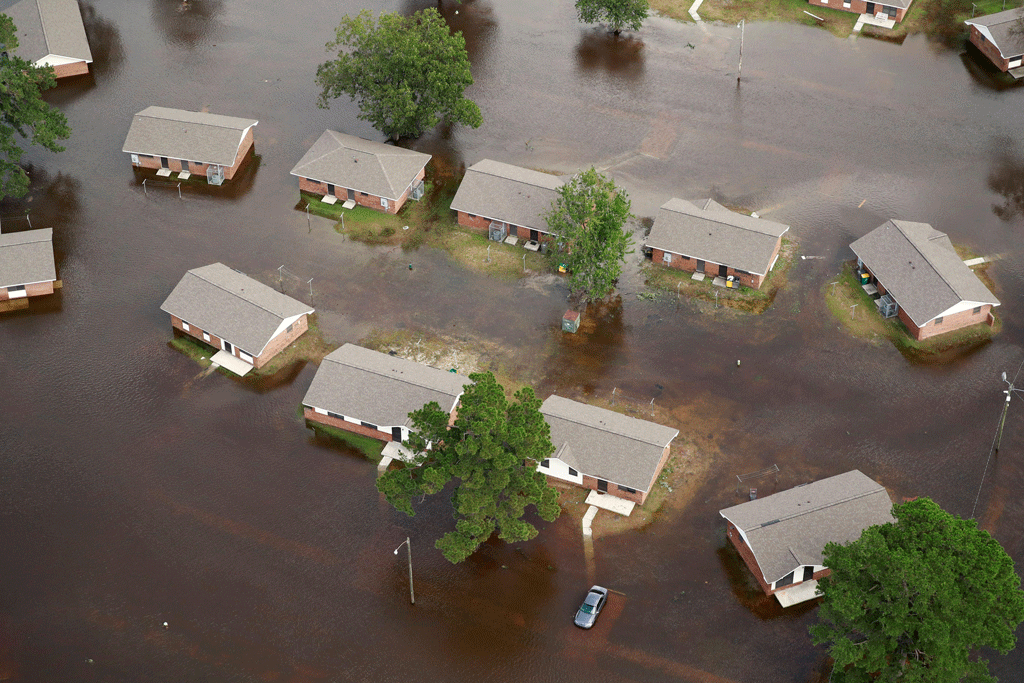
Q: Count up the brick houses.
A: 13